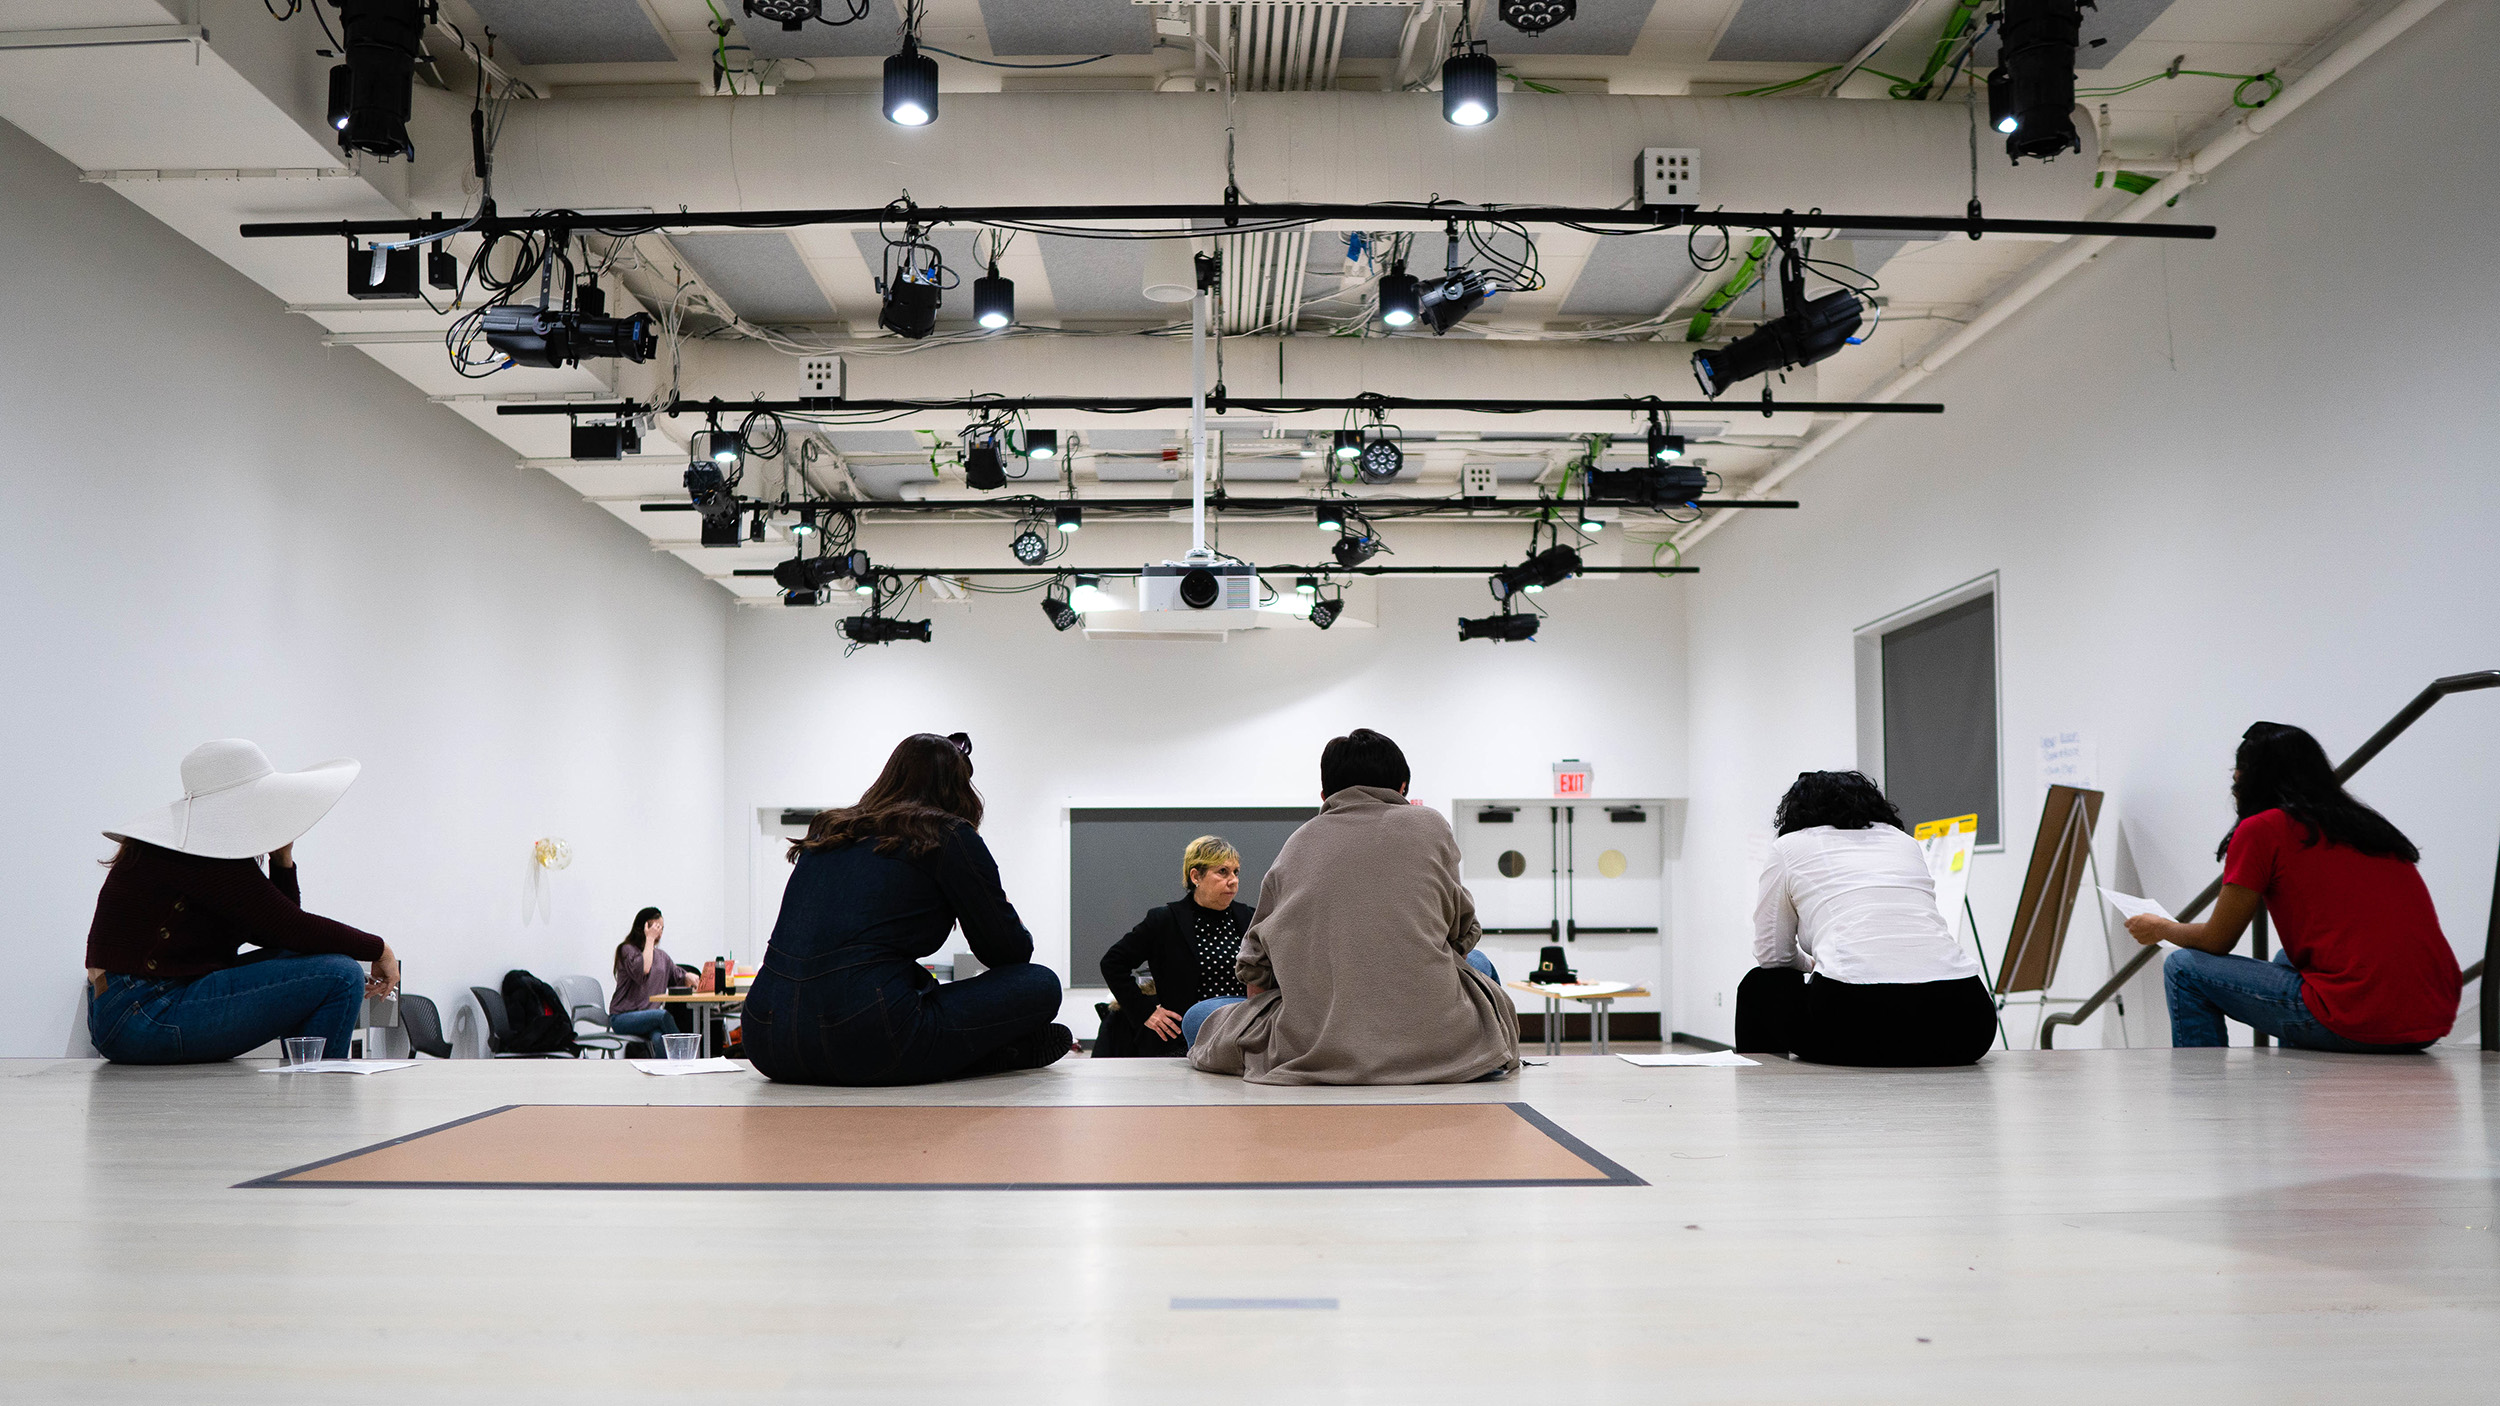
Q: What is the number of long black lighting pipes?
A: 4